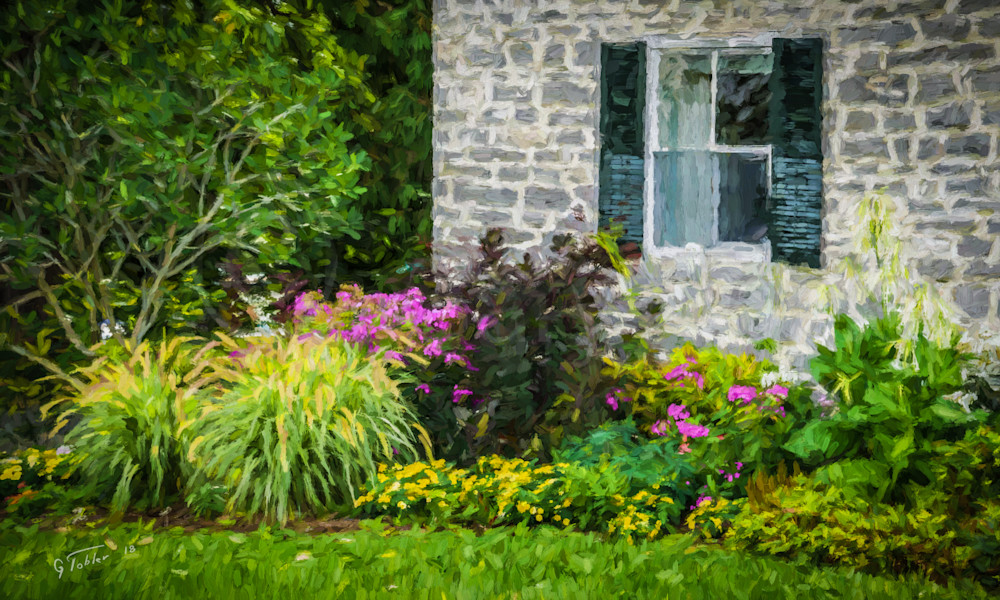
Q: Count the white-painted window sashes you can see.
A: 2